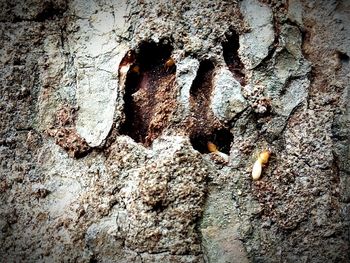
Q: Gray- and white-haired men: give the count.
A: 0